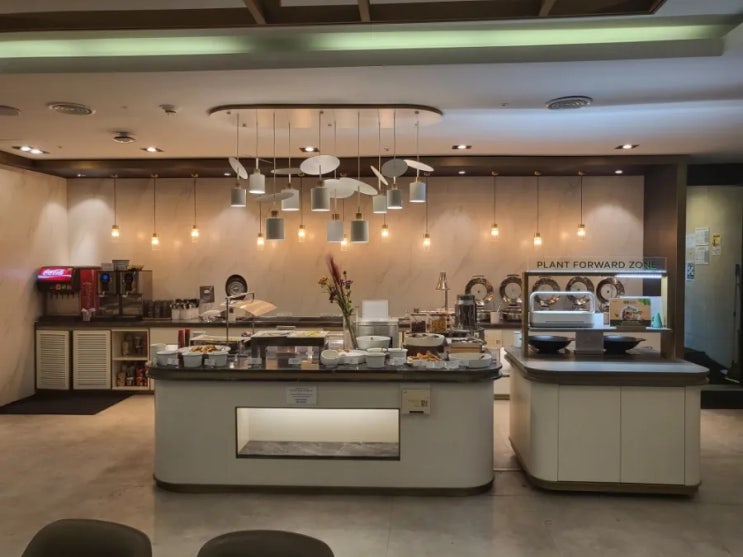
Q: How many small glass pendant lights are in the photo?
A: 11